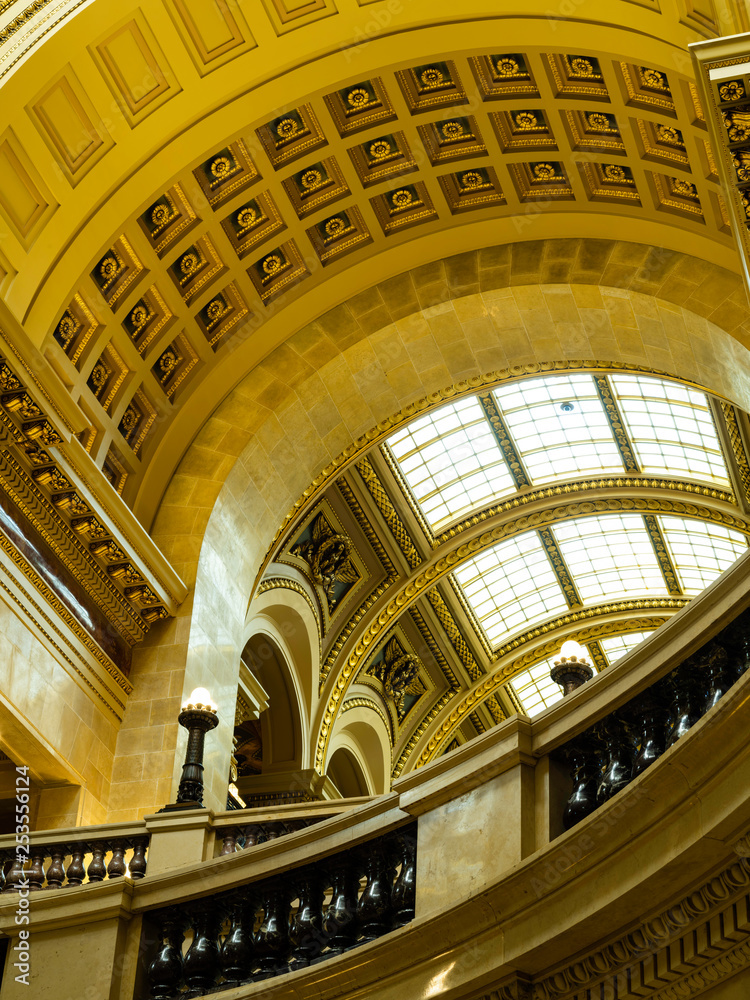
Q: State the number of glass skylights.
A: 8